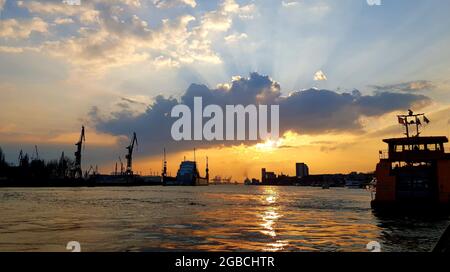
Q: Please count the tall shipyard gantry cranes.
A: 2